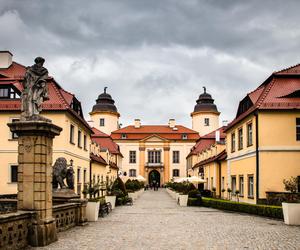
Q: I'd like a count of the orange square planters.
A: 0